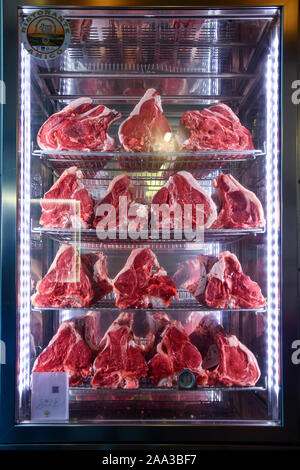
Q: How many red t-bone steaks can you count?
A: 14